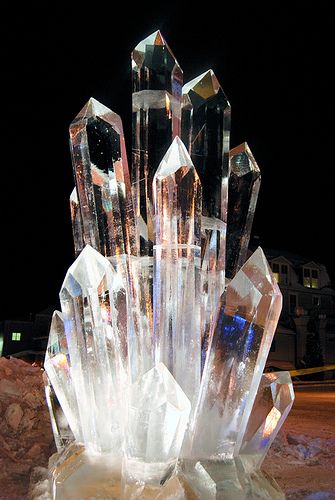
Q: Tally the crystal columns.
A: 11